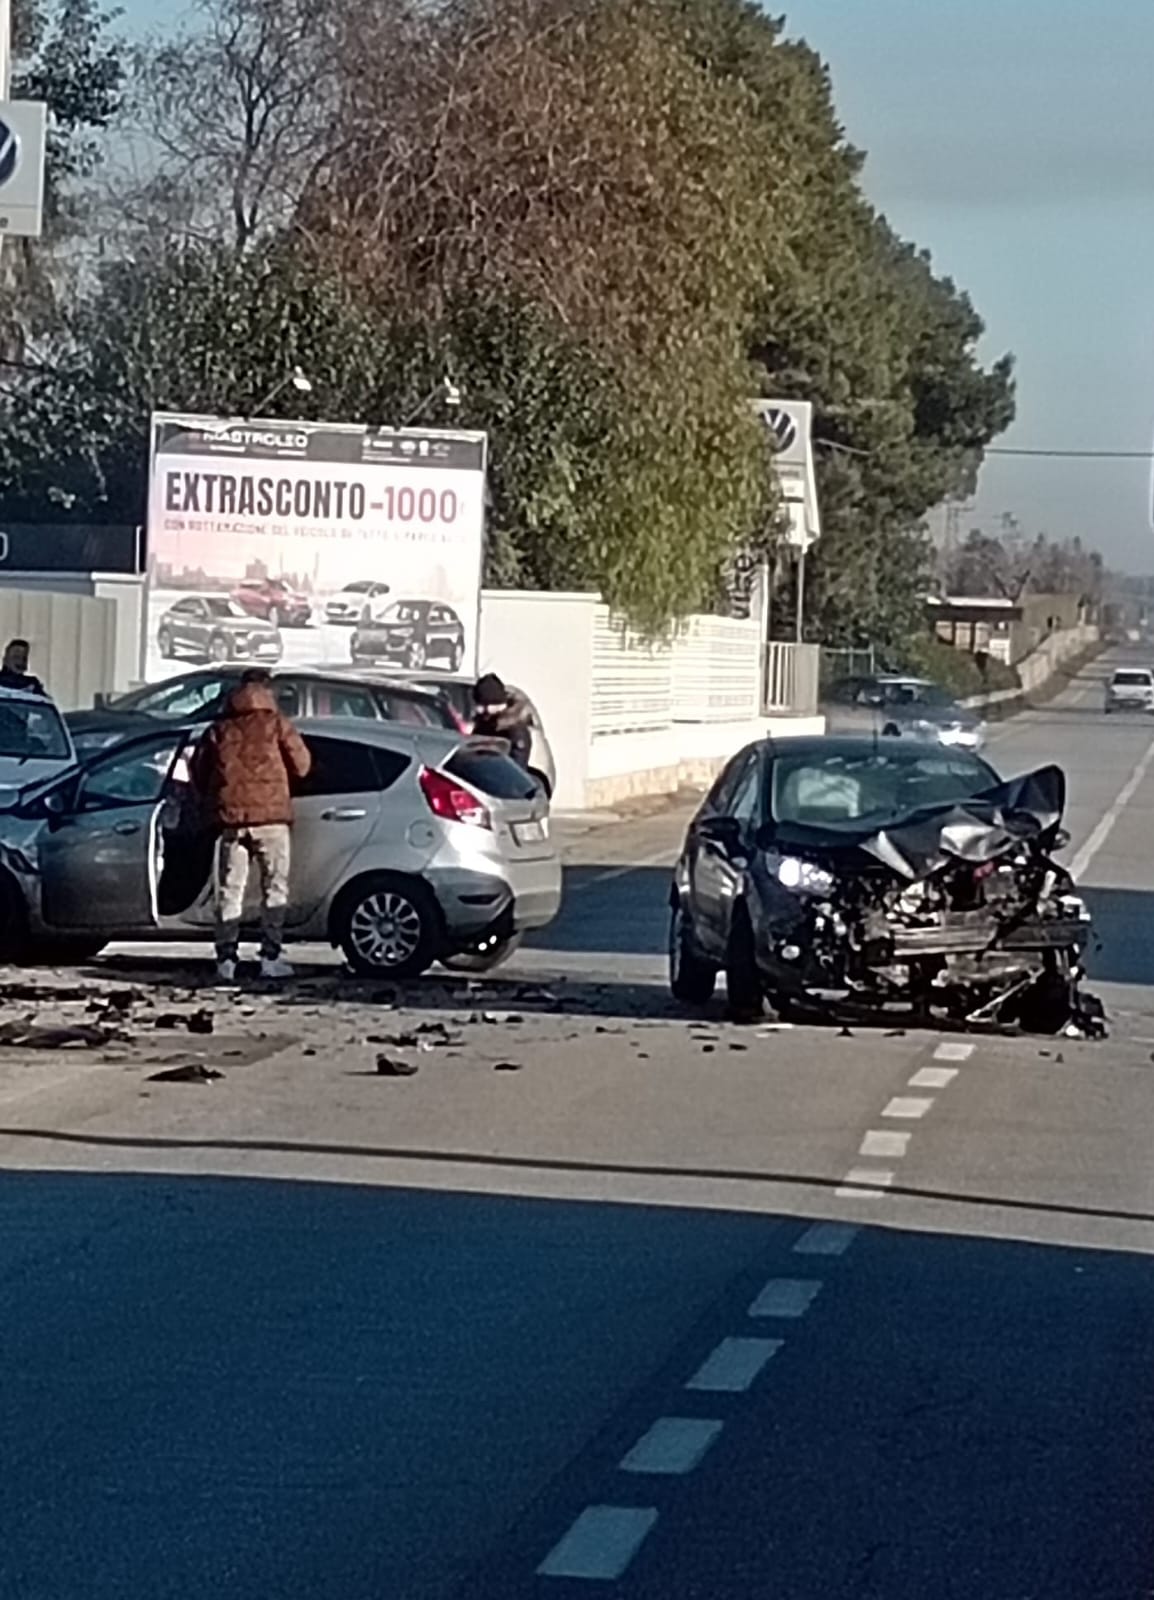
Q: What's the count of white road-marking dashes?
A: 10